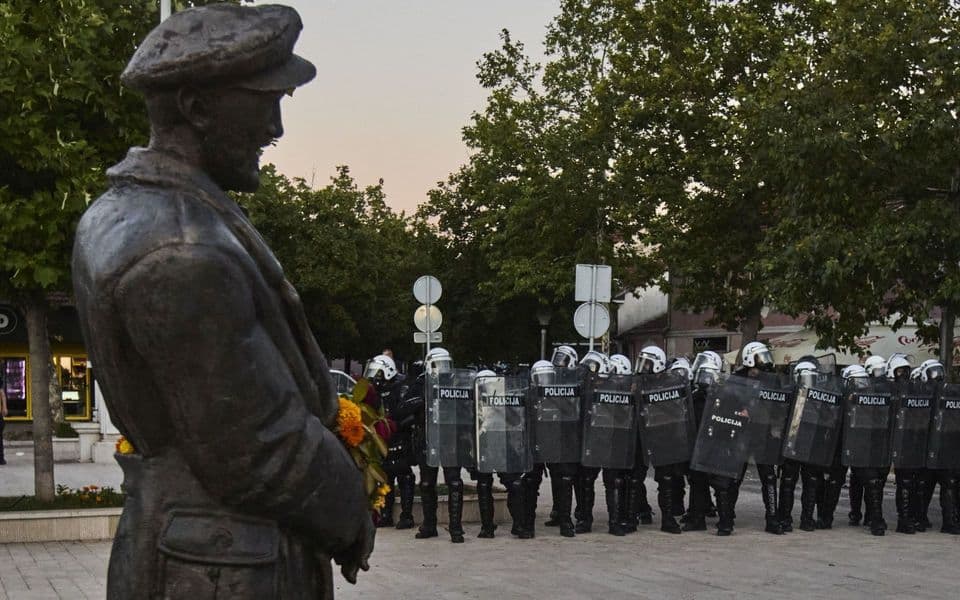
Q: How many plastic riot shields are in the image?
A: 11